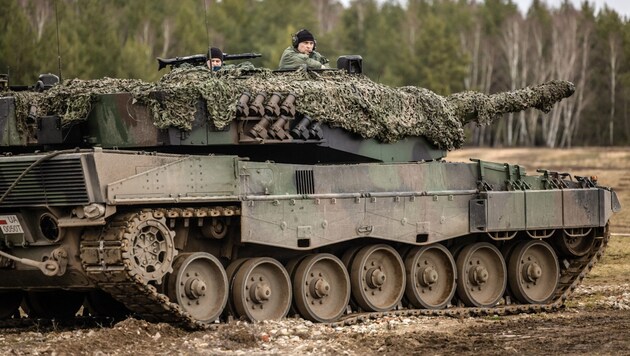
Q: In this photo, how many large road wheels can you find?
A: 7